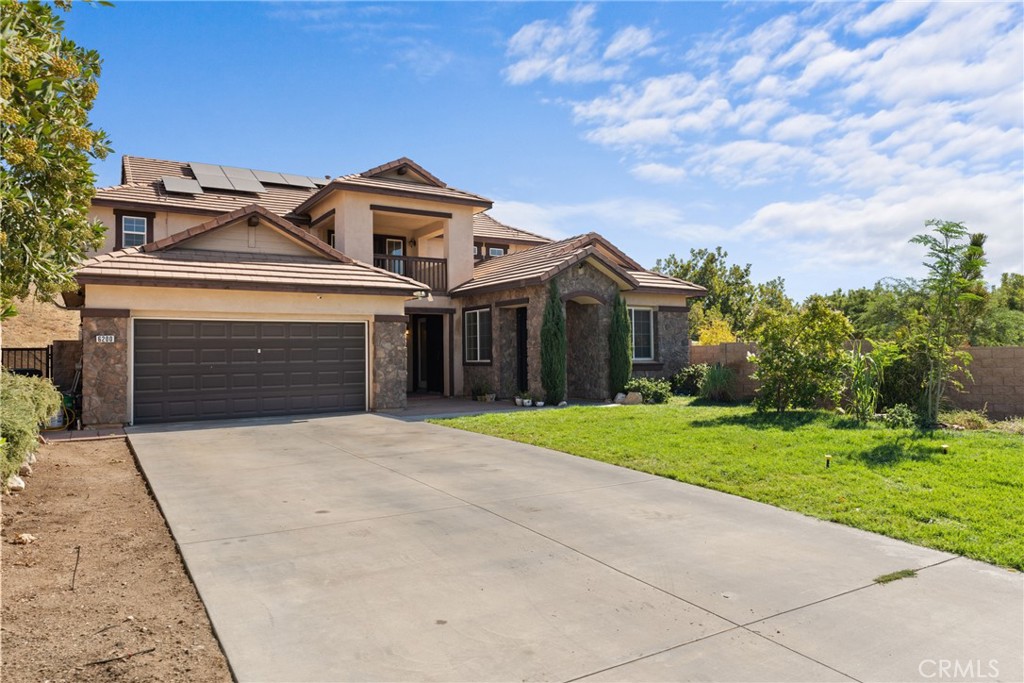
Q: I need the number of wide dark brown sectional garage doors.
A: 1